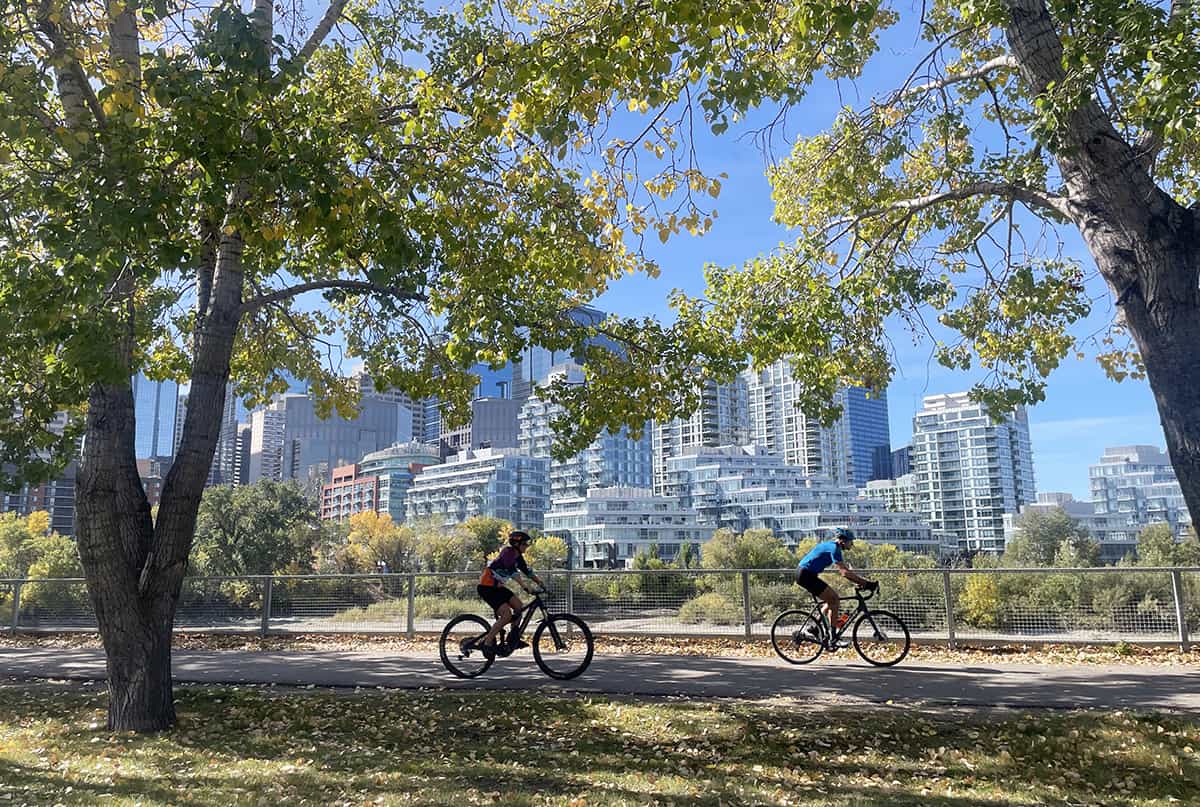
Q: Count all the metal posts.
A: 7